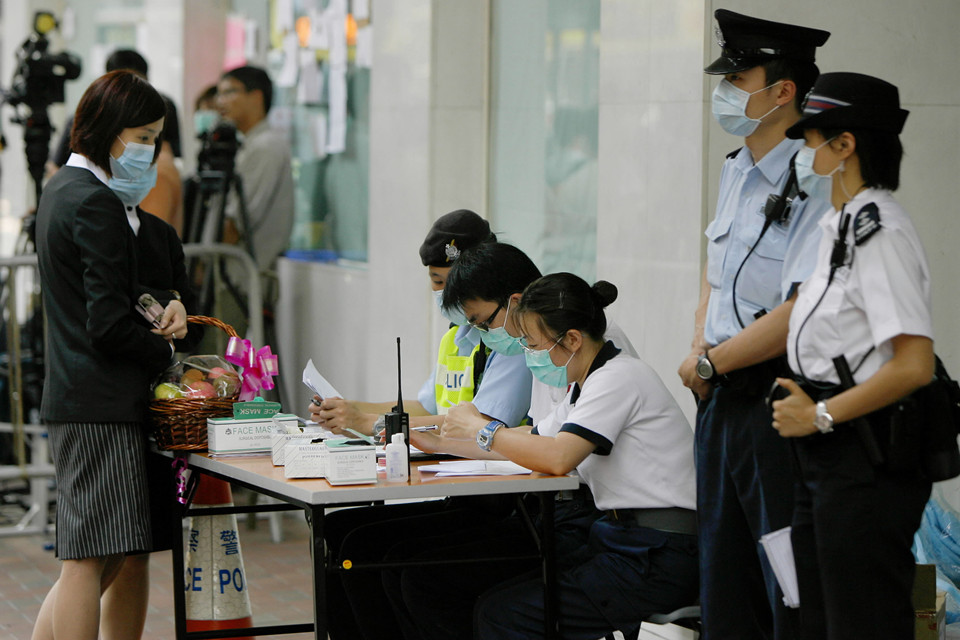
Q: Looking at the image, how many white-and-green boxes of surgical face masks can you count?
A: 2